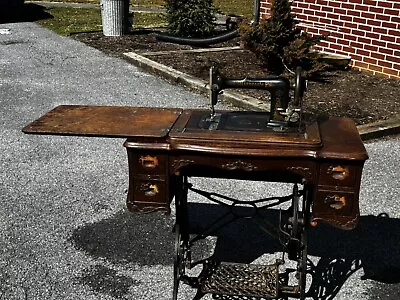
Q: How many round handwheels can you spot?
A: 1